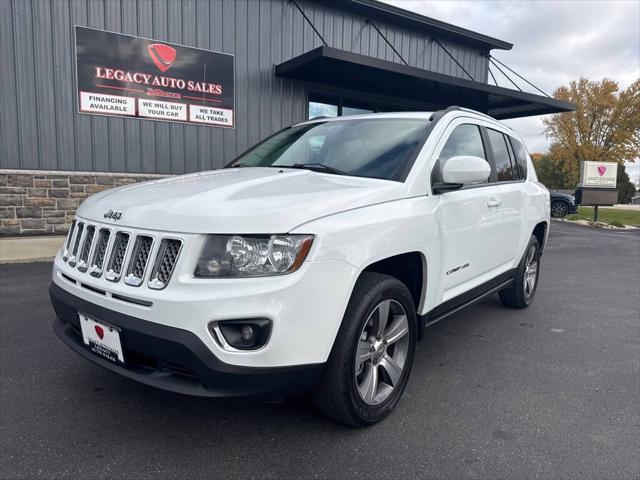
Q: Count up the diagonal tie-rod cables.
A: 6